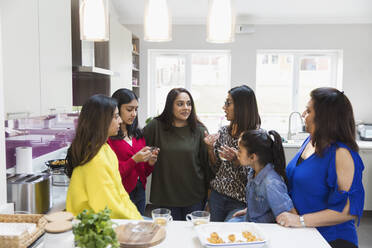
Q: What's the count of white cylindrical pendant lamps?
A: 3